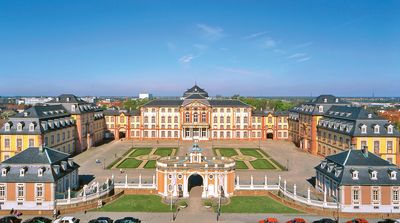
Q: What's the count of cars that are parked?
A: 10